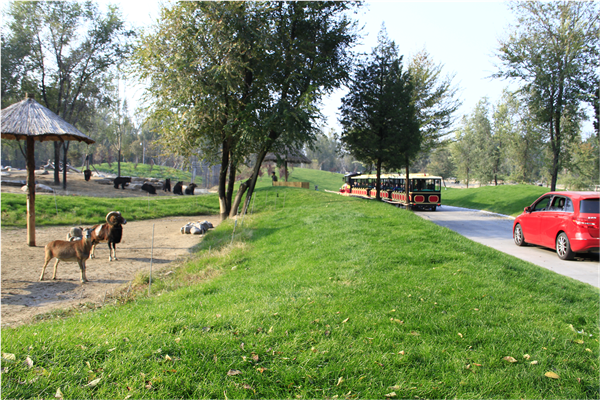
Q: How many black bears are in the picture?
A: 6